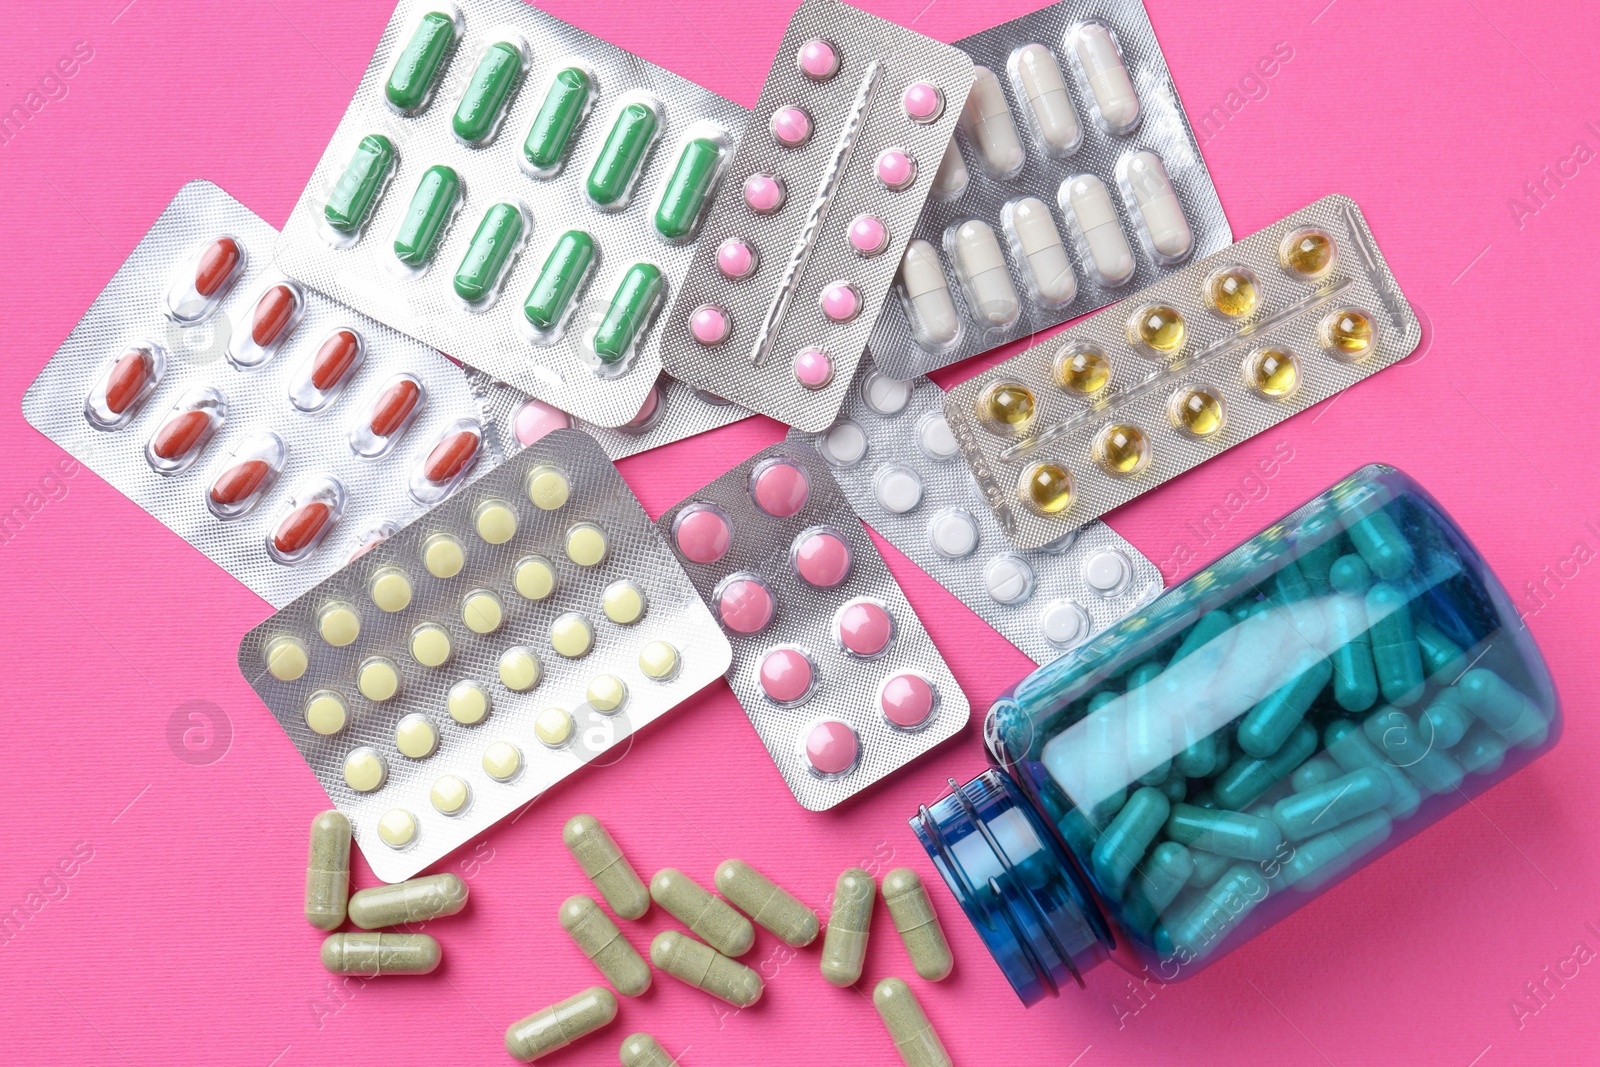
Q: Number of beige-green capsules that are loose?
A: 13